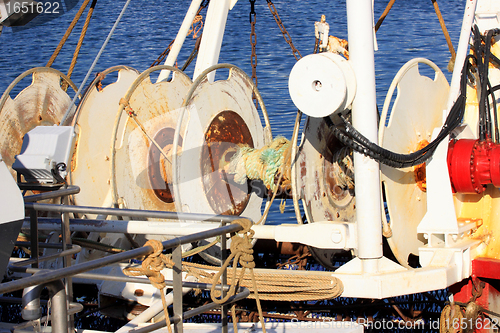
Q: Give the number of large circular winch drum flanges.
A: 6